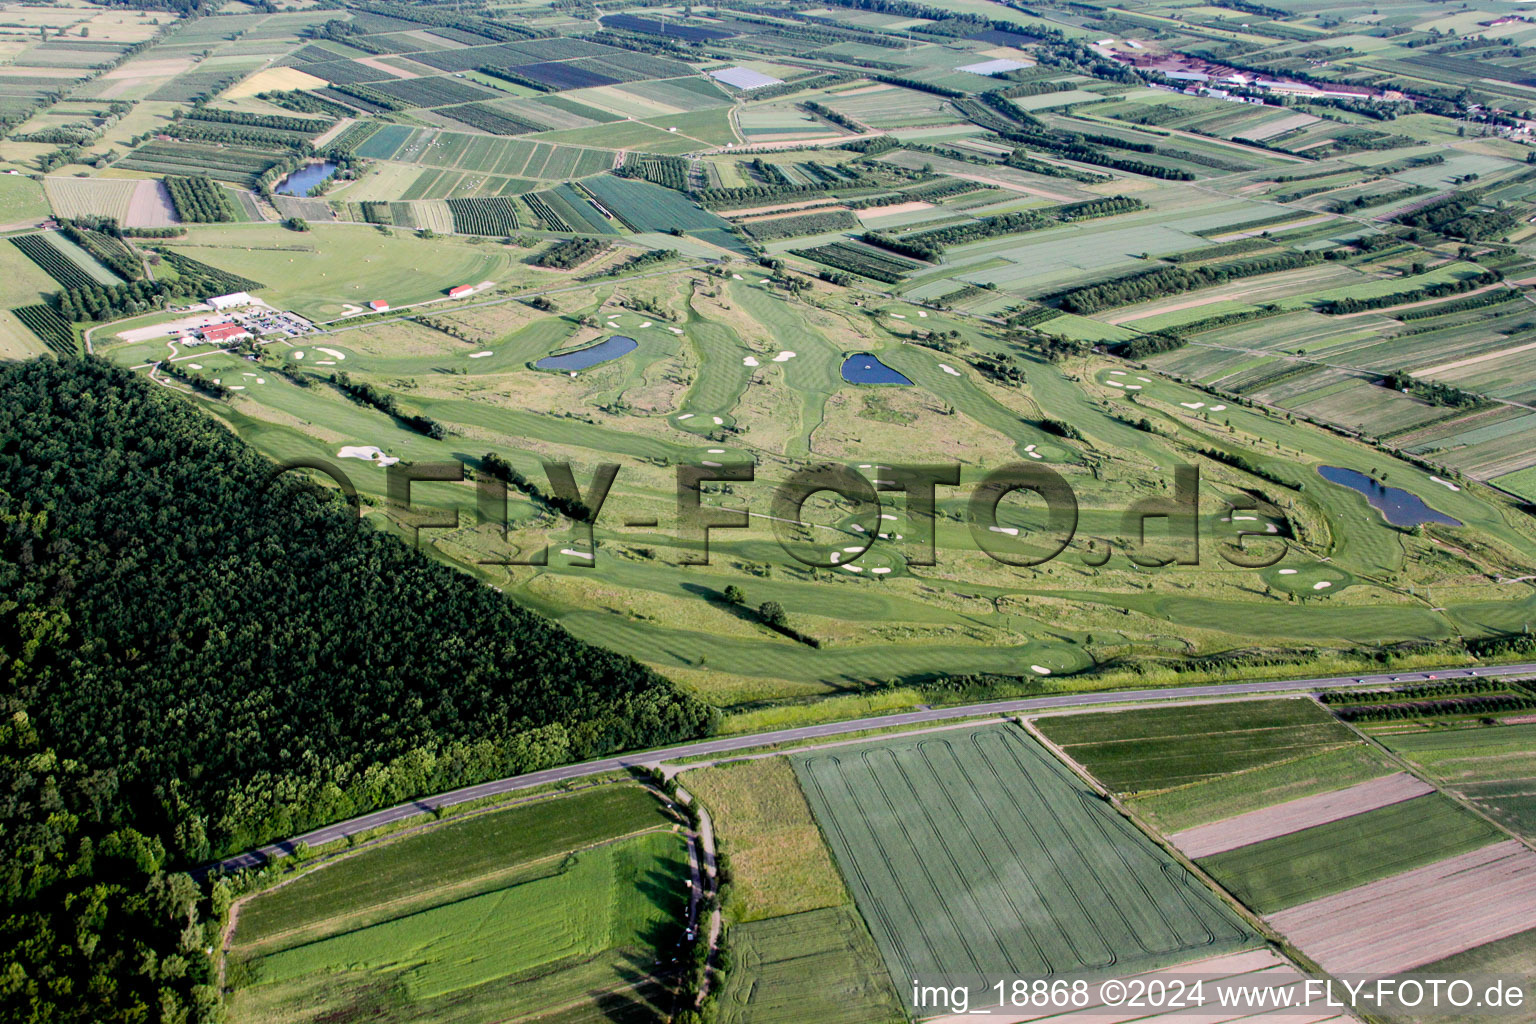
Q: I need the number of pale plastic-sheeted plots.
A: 2